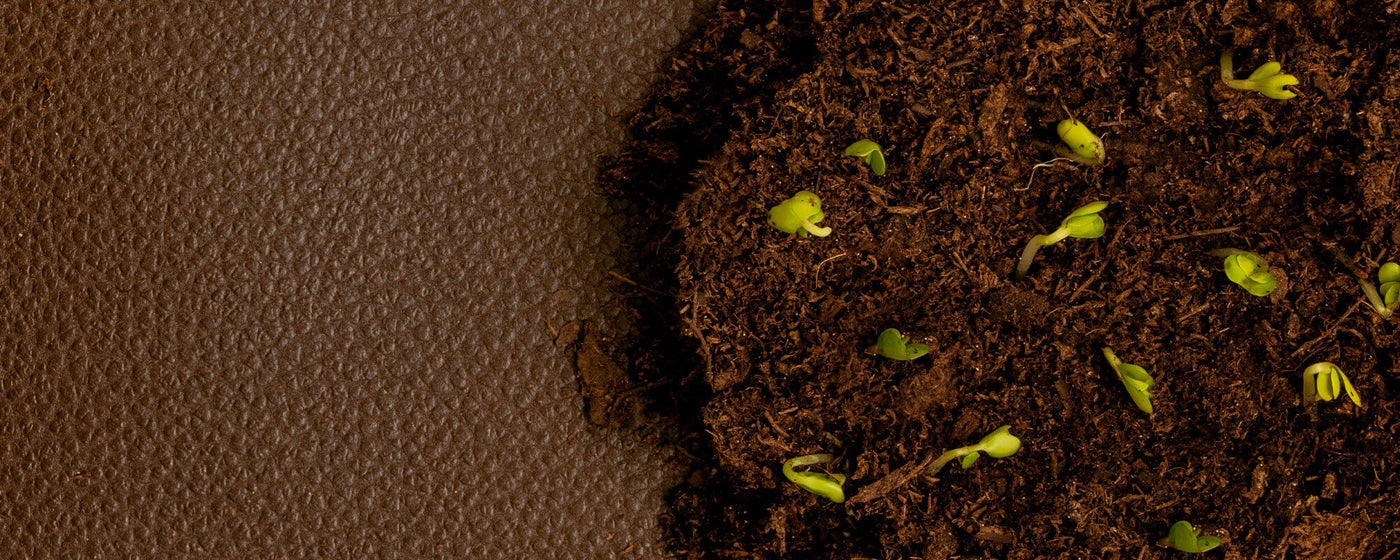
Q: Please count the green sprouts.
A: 13